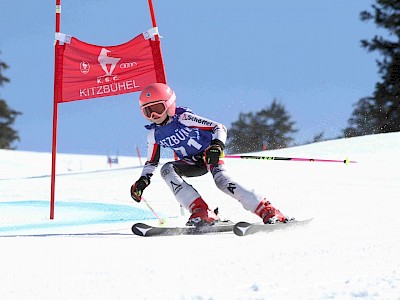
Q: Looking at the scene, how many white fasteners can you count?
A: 2